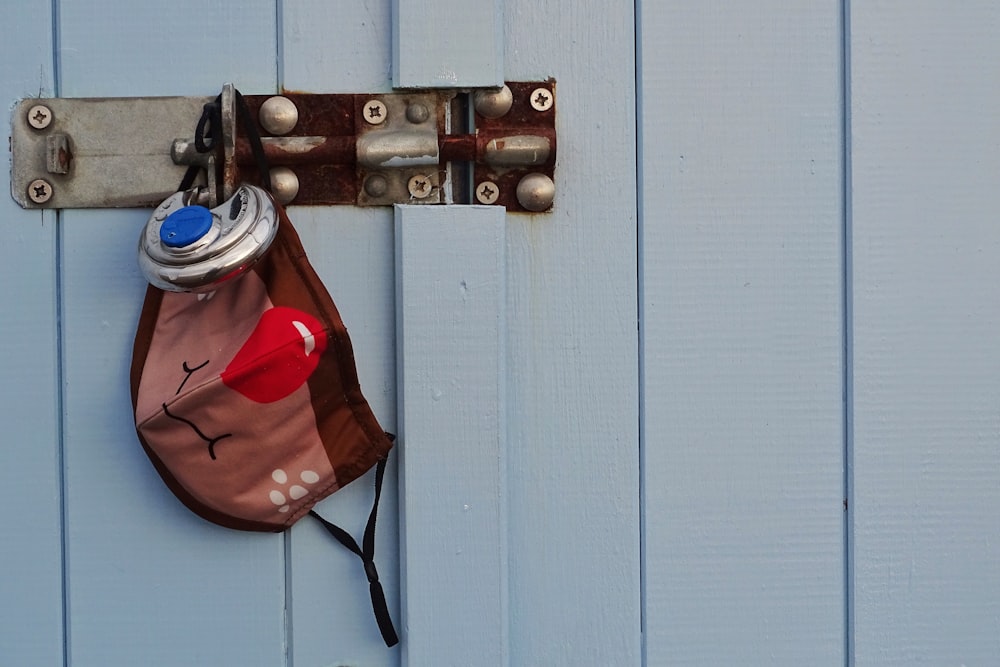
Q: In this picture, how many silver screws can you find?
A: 6